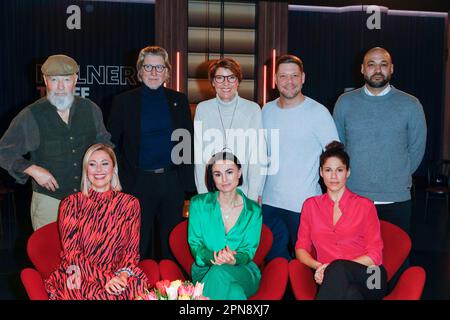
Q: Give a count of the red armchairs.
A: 3